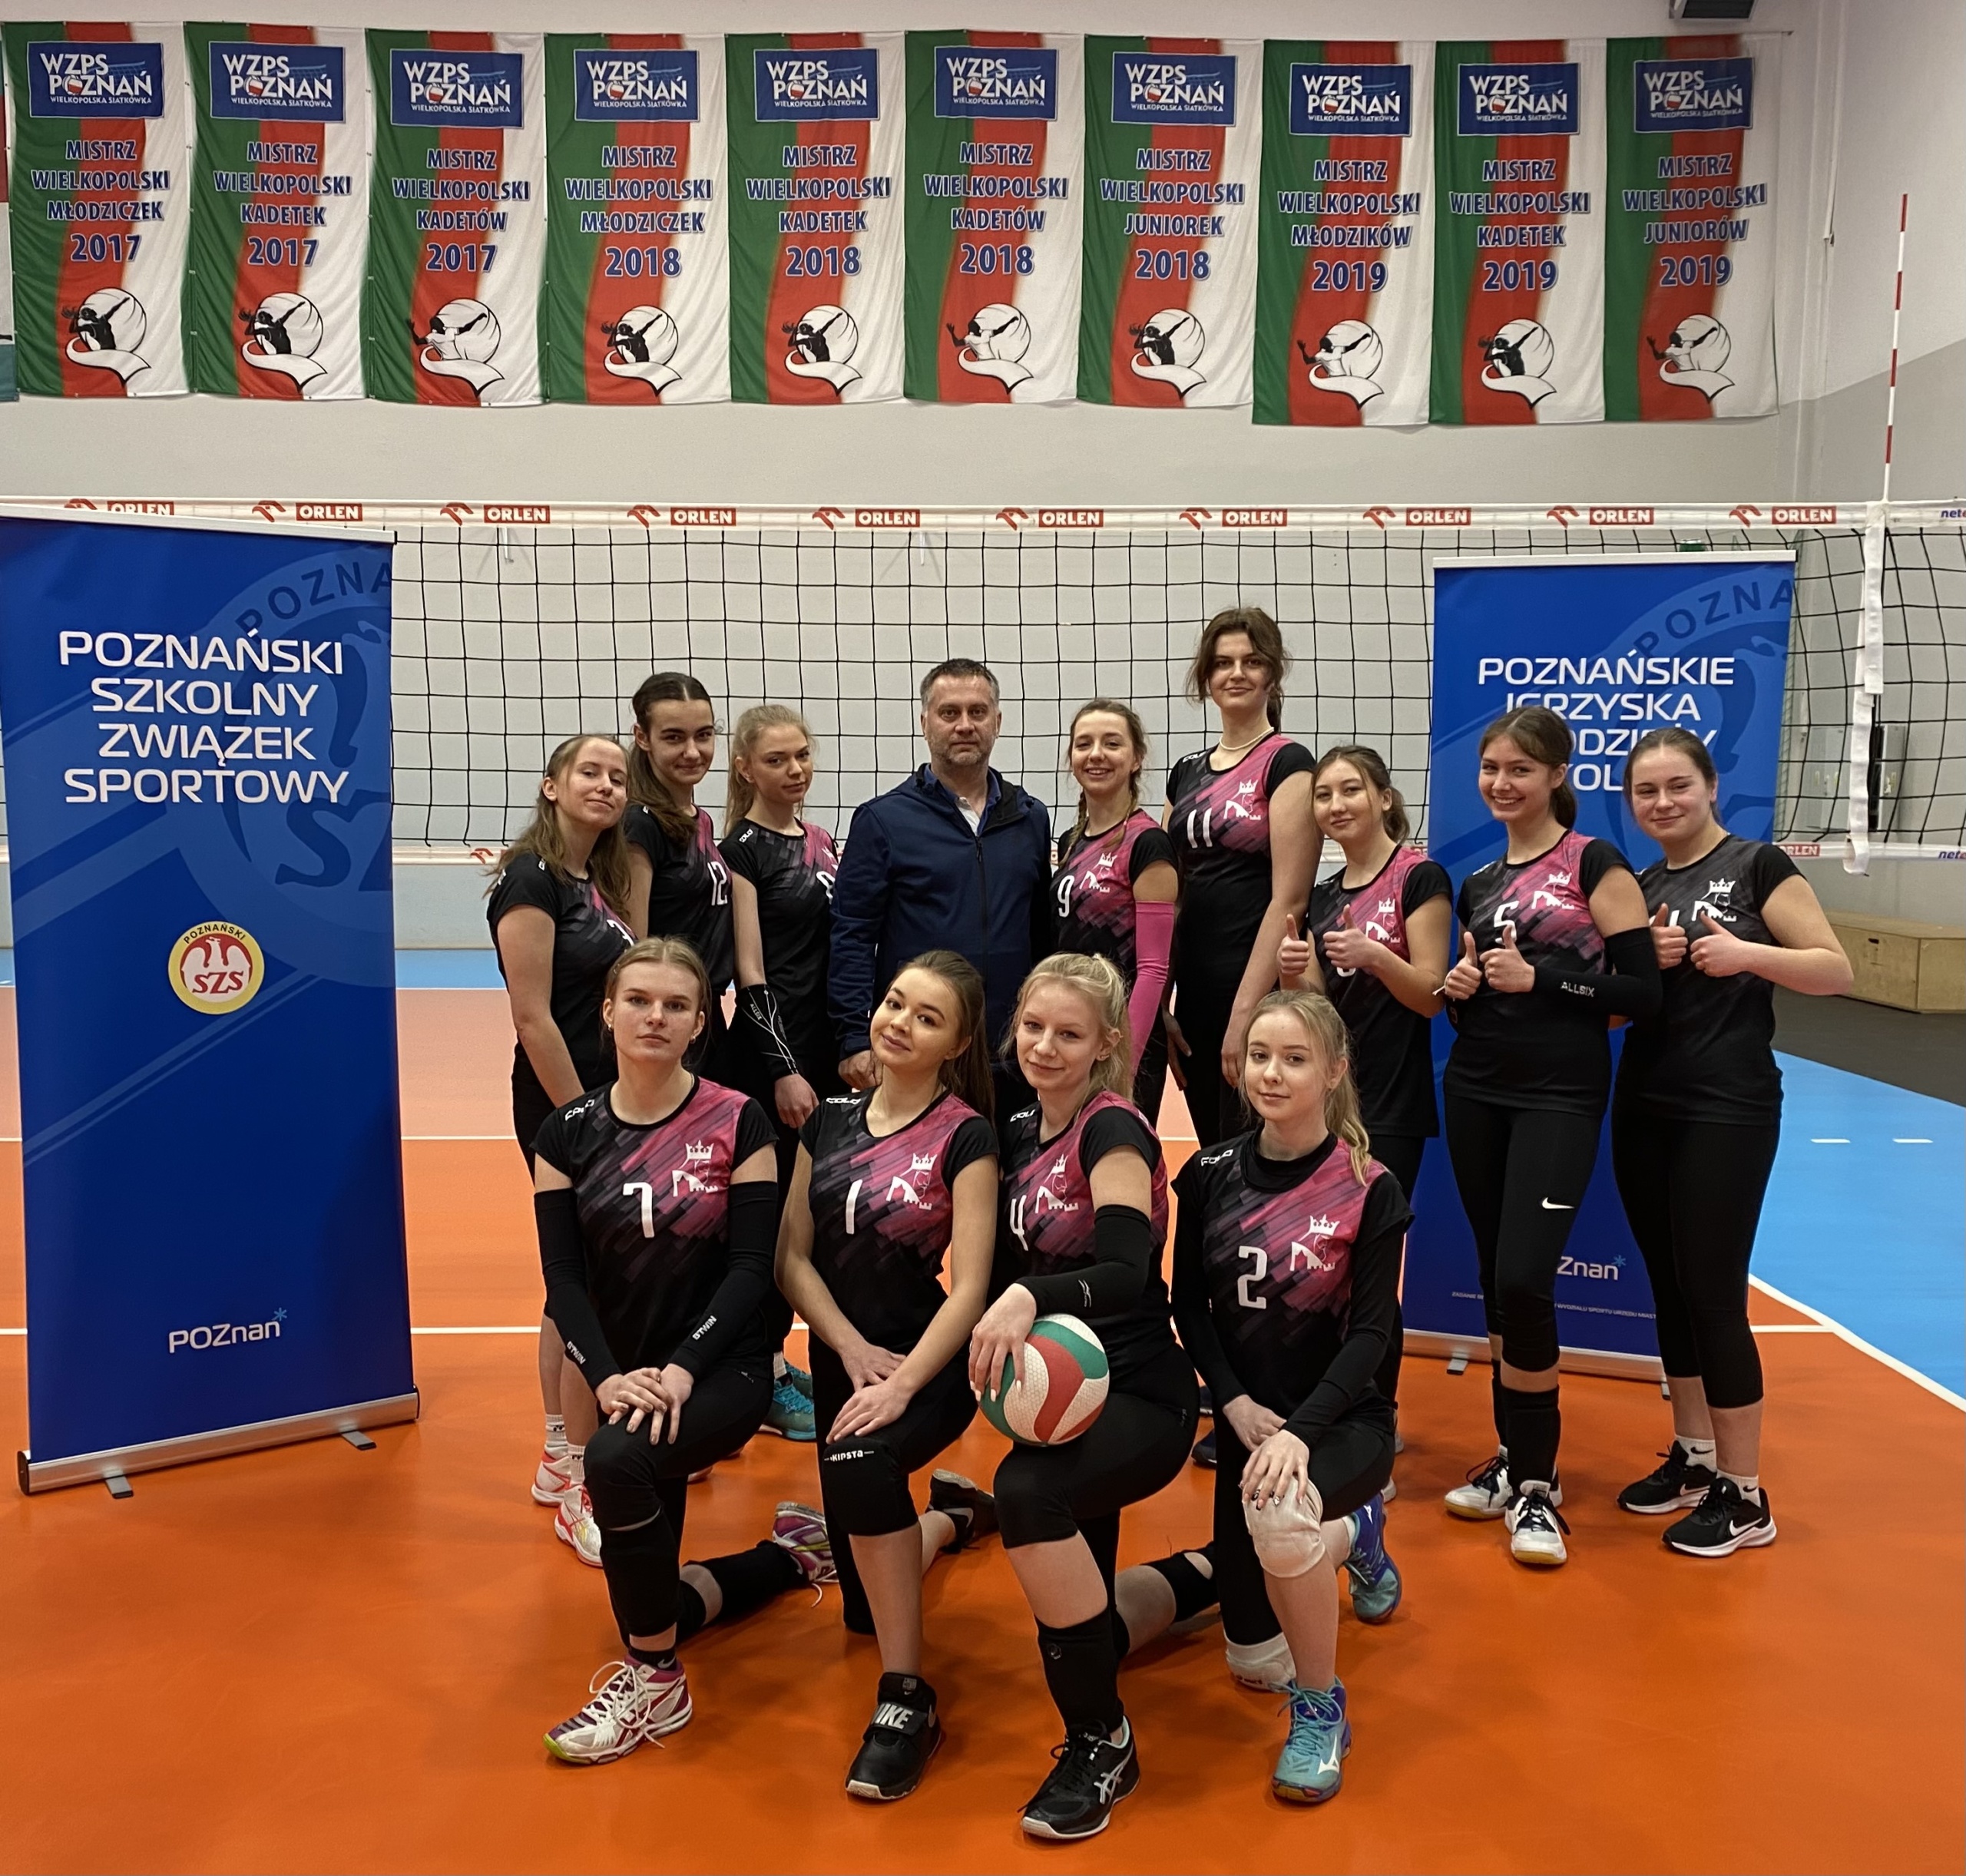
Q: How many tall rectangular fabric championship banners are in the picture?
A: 10